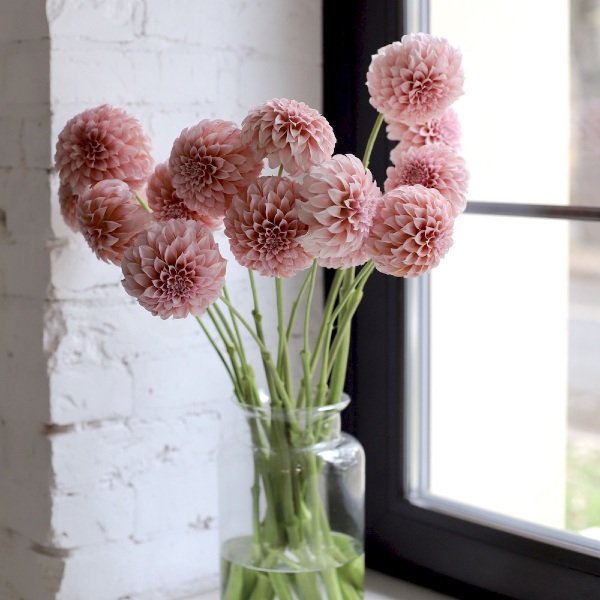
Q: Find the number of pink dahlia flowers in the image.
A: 13